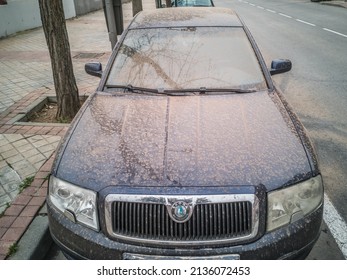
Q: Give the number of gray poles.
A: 1